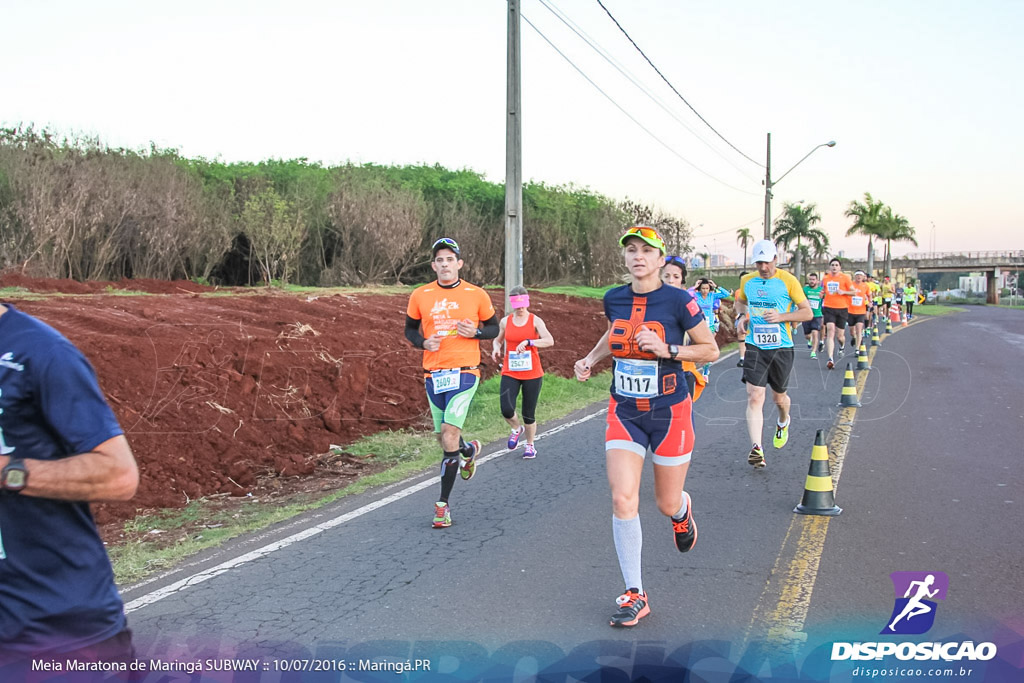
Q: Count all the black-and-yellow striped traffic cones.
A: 5